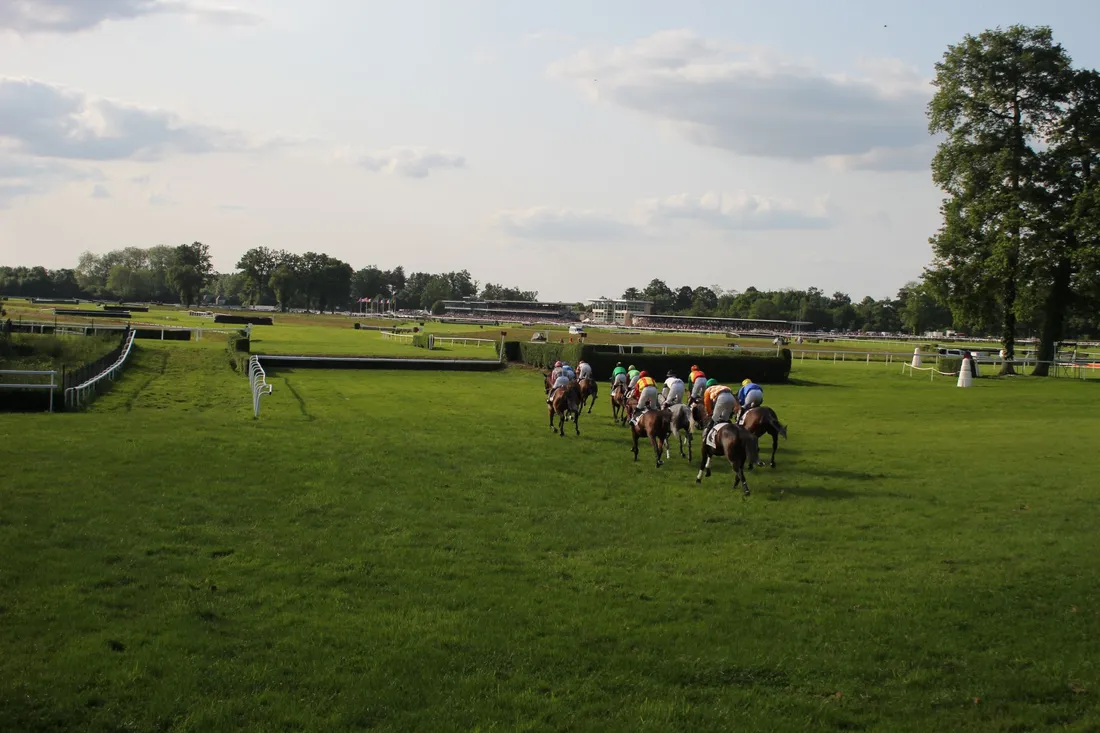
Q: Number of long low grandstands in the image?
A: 2